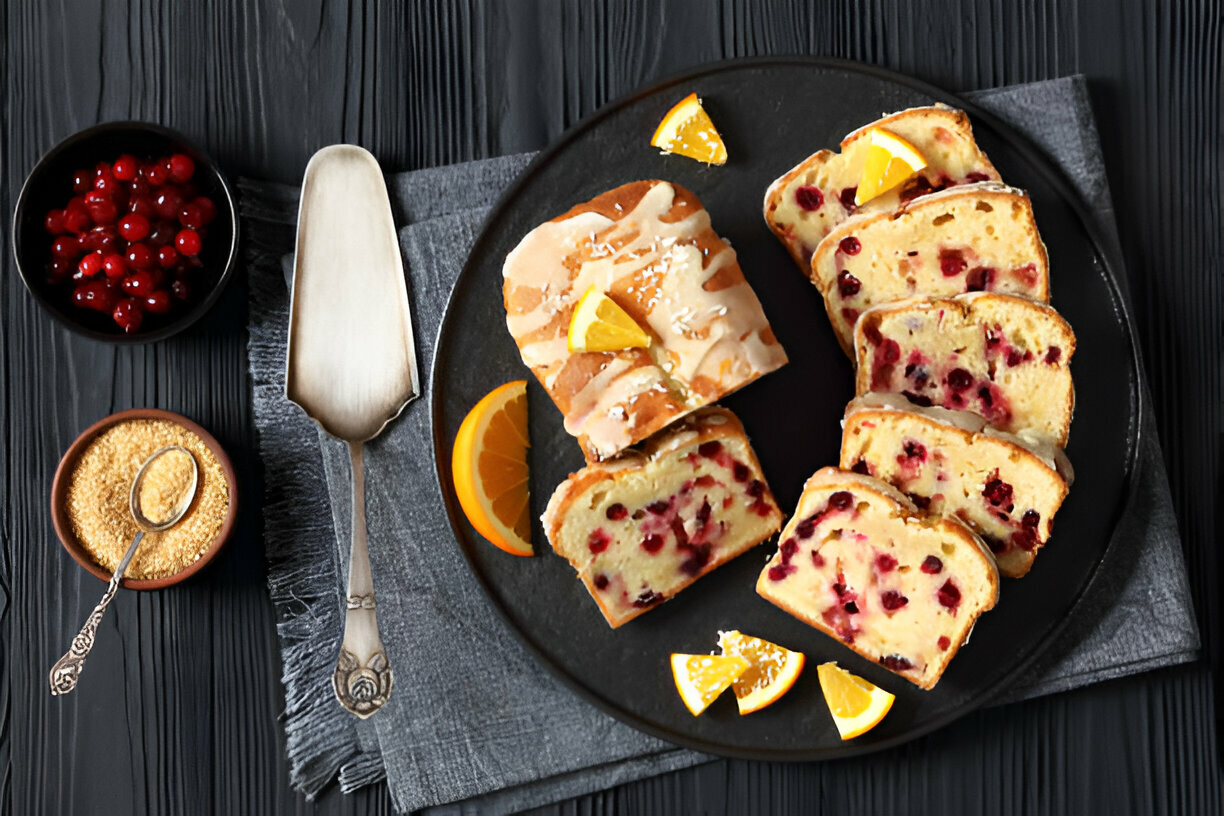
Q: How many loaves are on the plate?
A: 1